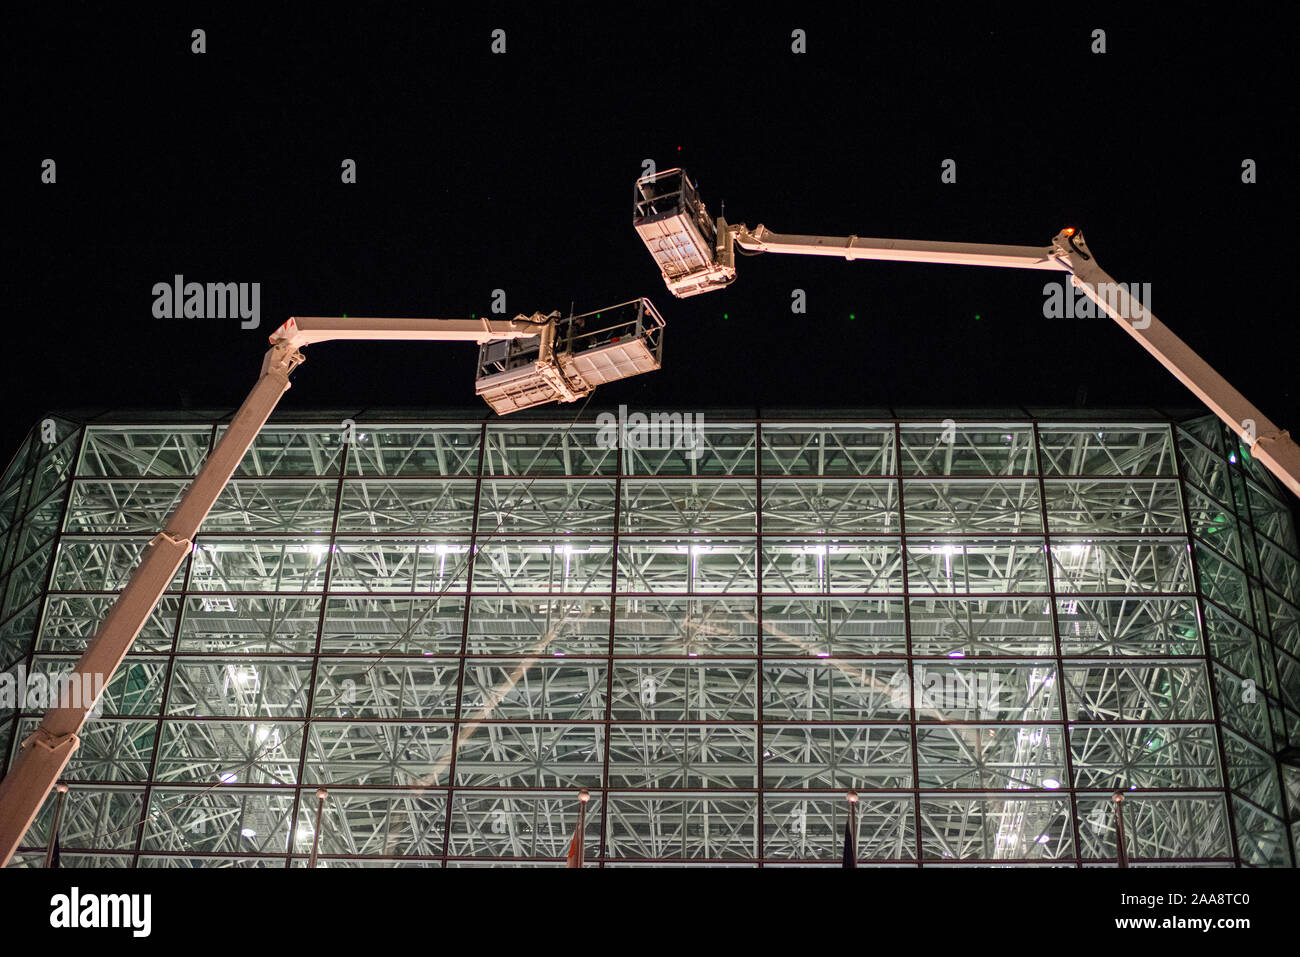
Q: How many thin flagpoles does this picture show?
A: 5